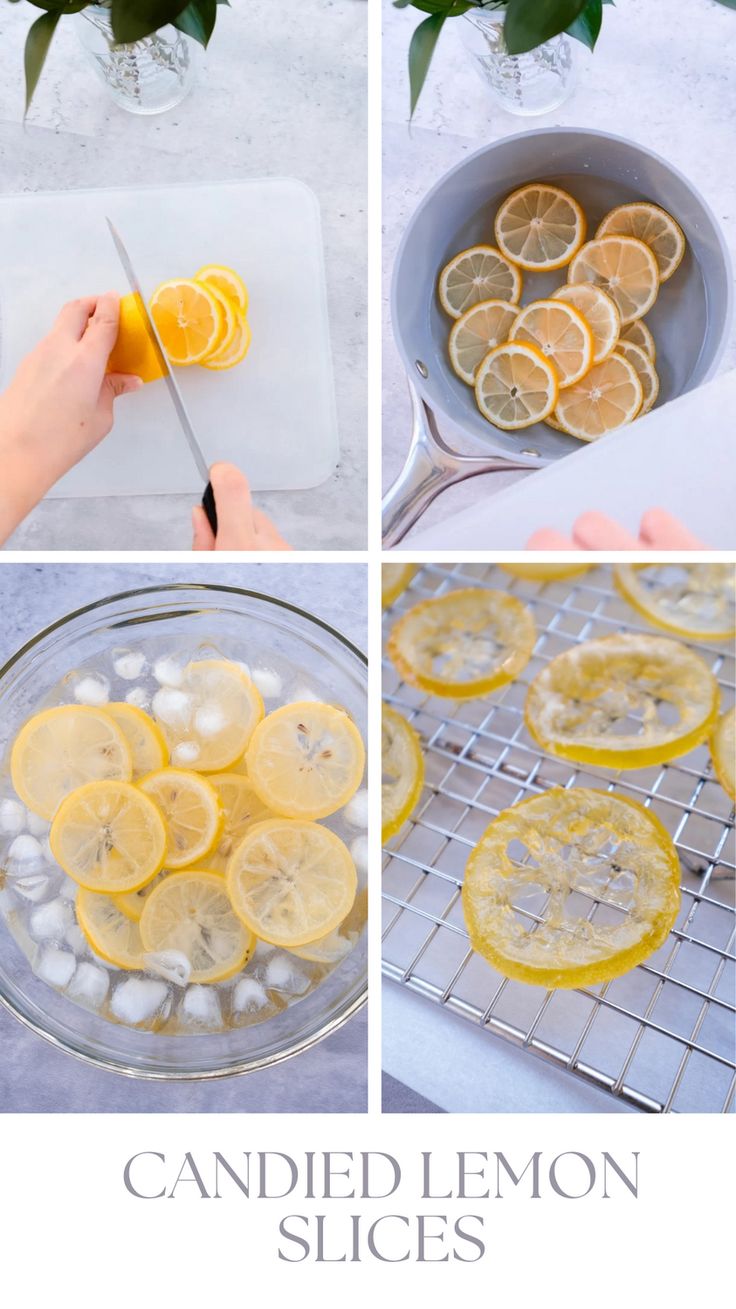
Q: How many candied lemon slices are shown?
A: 8